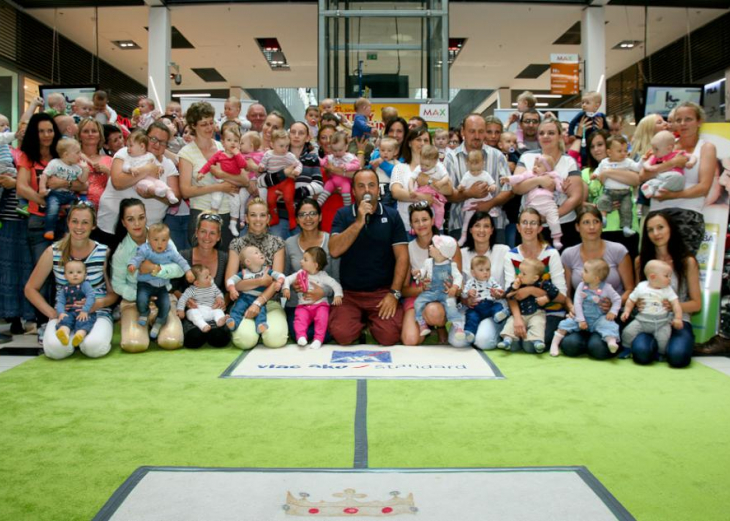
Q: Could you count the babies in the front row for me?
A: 10